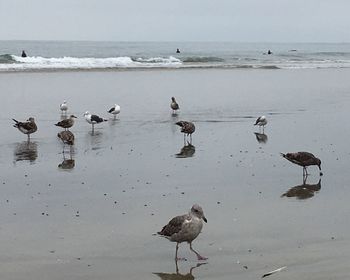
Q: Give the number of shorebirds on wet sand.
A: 11